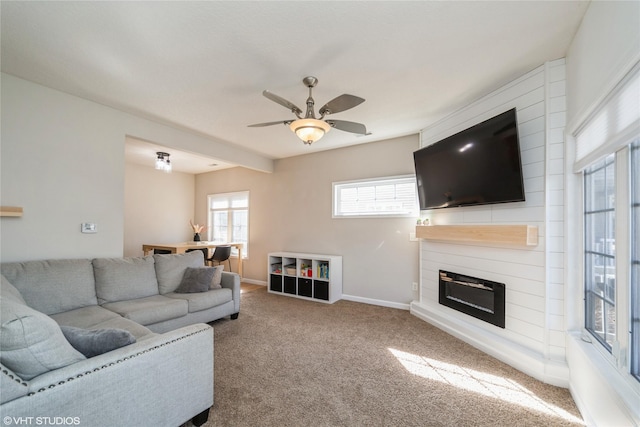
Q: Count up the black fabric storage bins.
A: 4